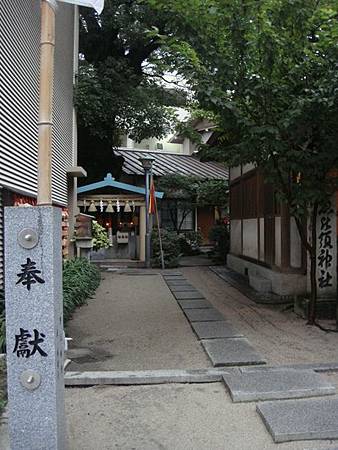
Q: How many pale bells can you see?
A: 3